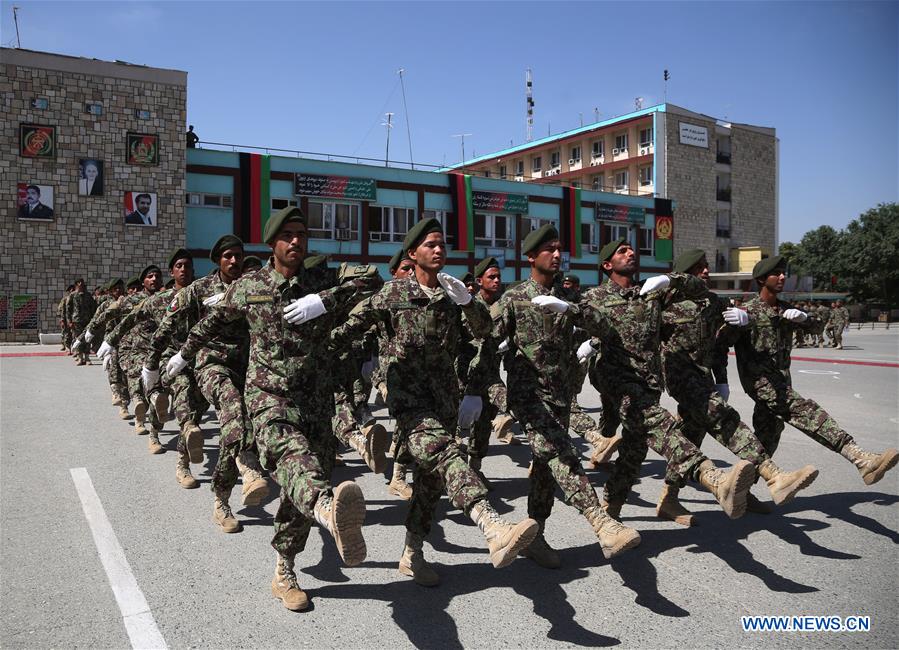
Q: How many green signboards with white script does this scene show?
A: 3